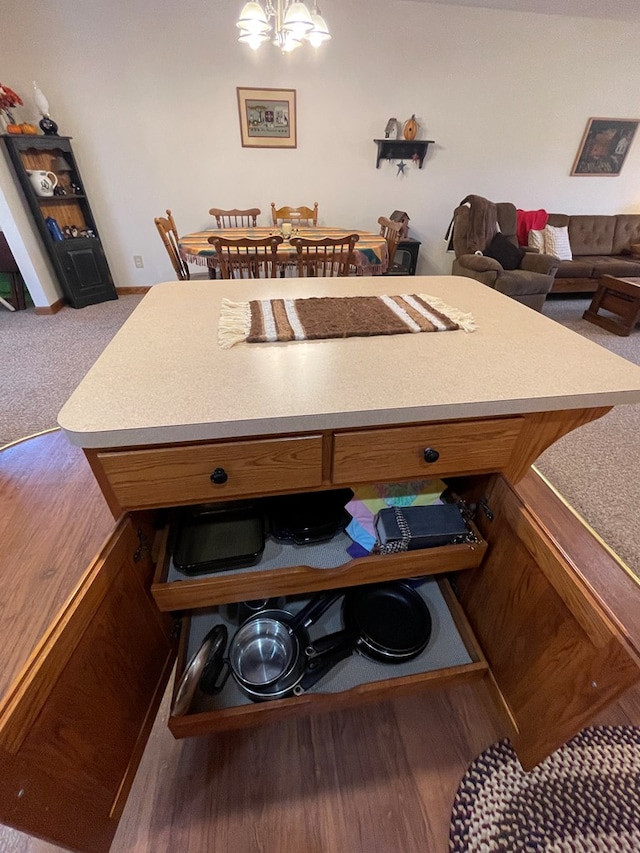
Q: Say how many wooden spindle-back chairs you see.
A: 6